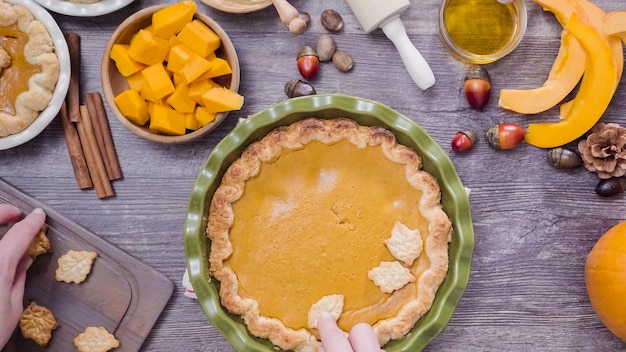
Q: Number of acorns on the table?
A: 7